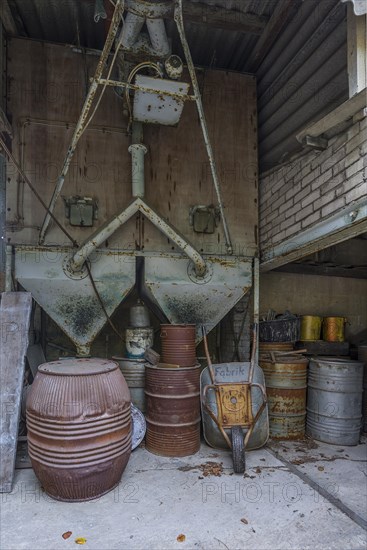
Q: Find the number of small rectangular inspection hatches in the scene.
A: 2